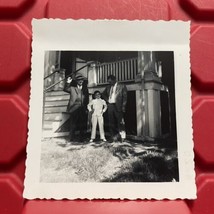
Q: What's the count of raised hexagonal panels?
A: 8